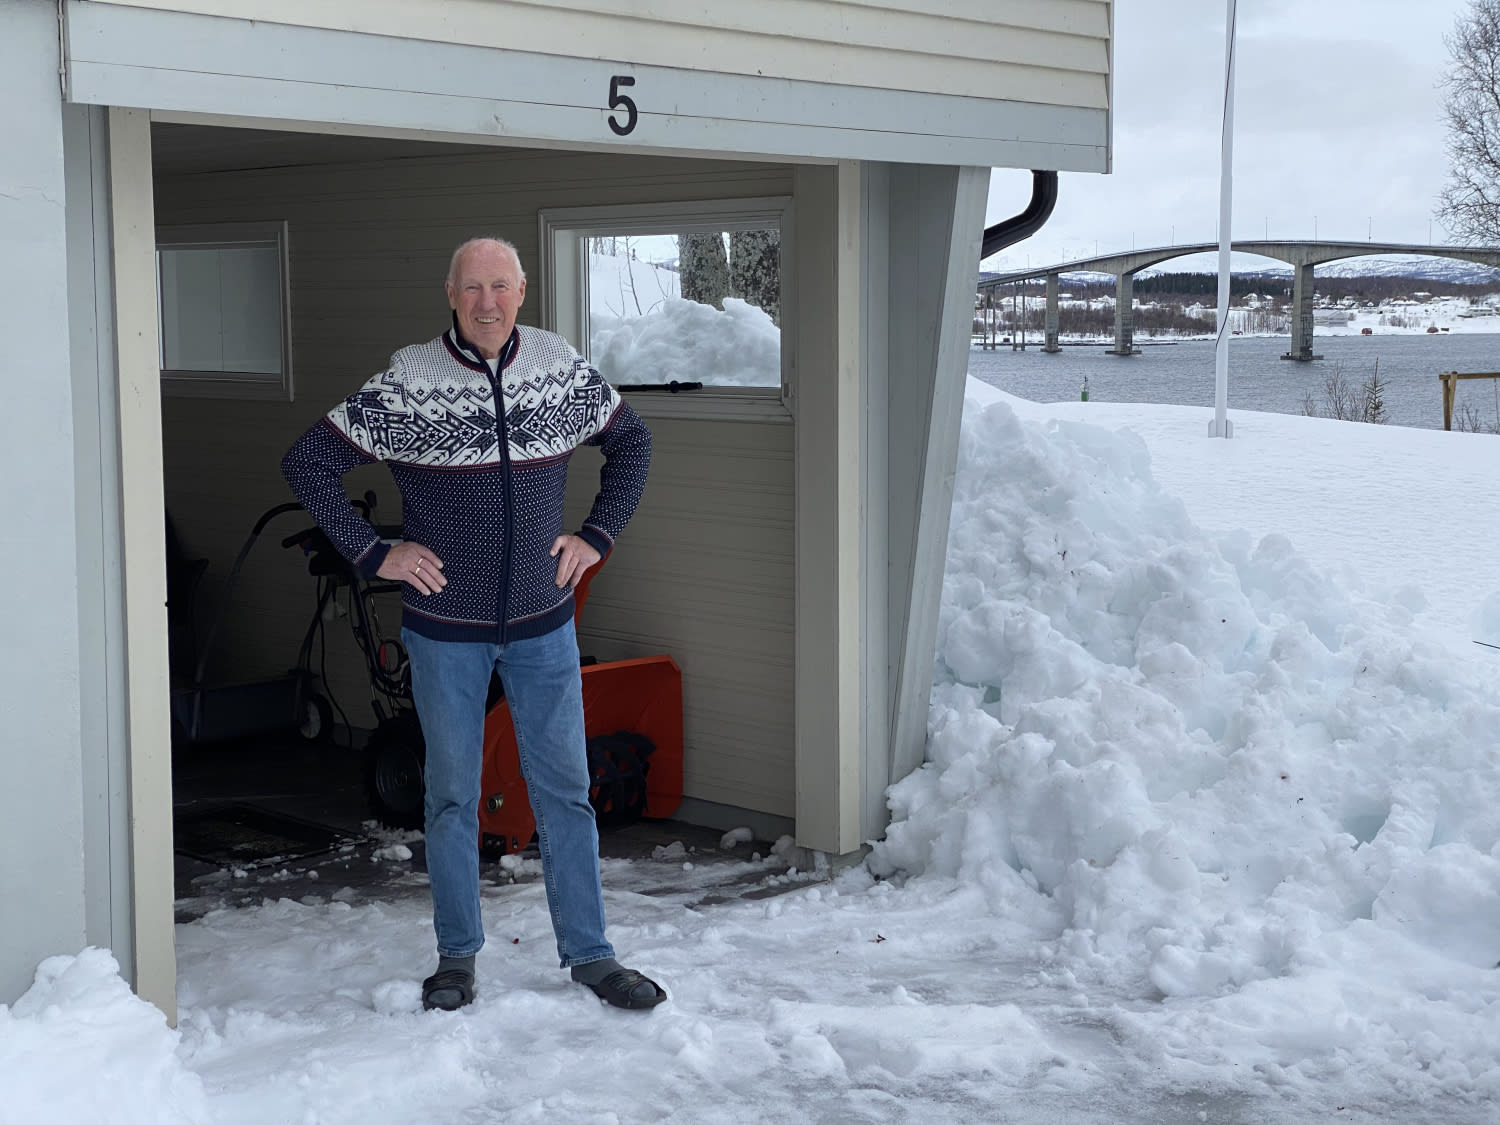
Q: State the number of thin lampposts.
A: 11